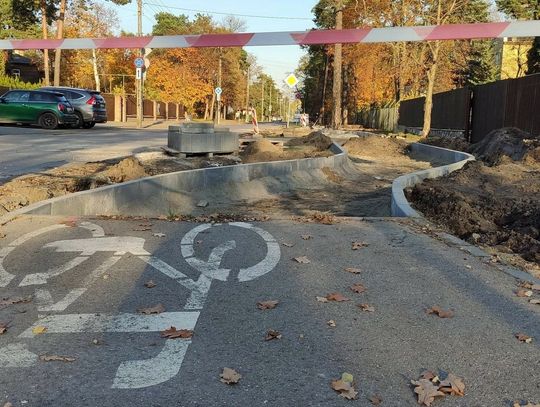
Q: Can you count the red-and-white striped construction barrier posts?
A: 2